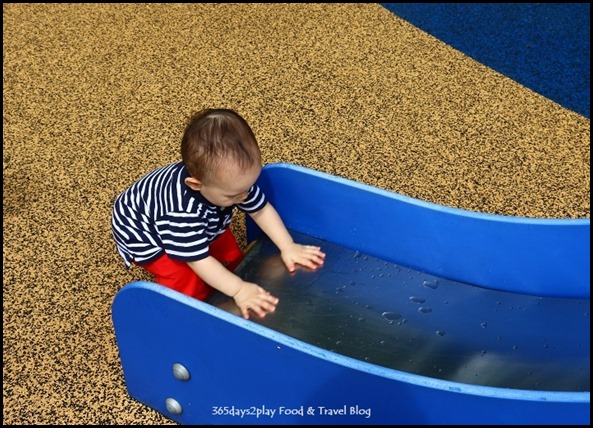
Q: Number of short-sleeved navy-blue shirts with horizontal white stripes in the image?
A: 1